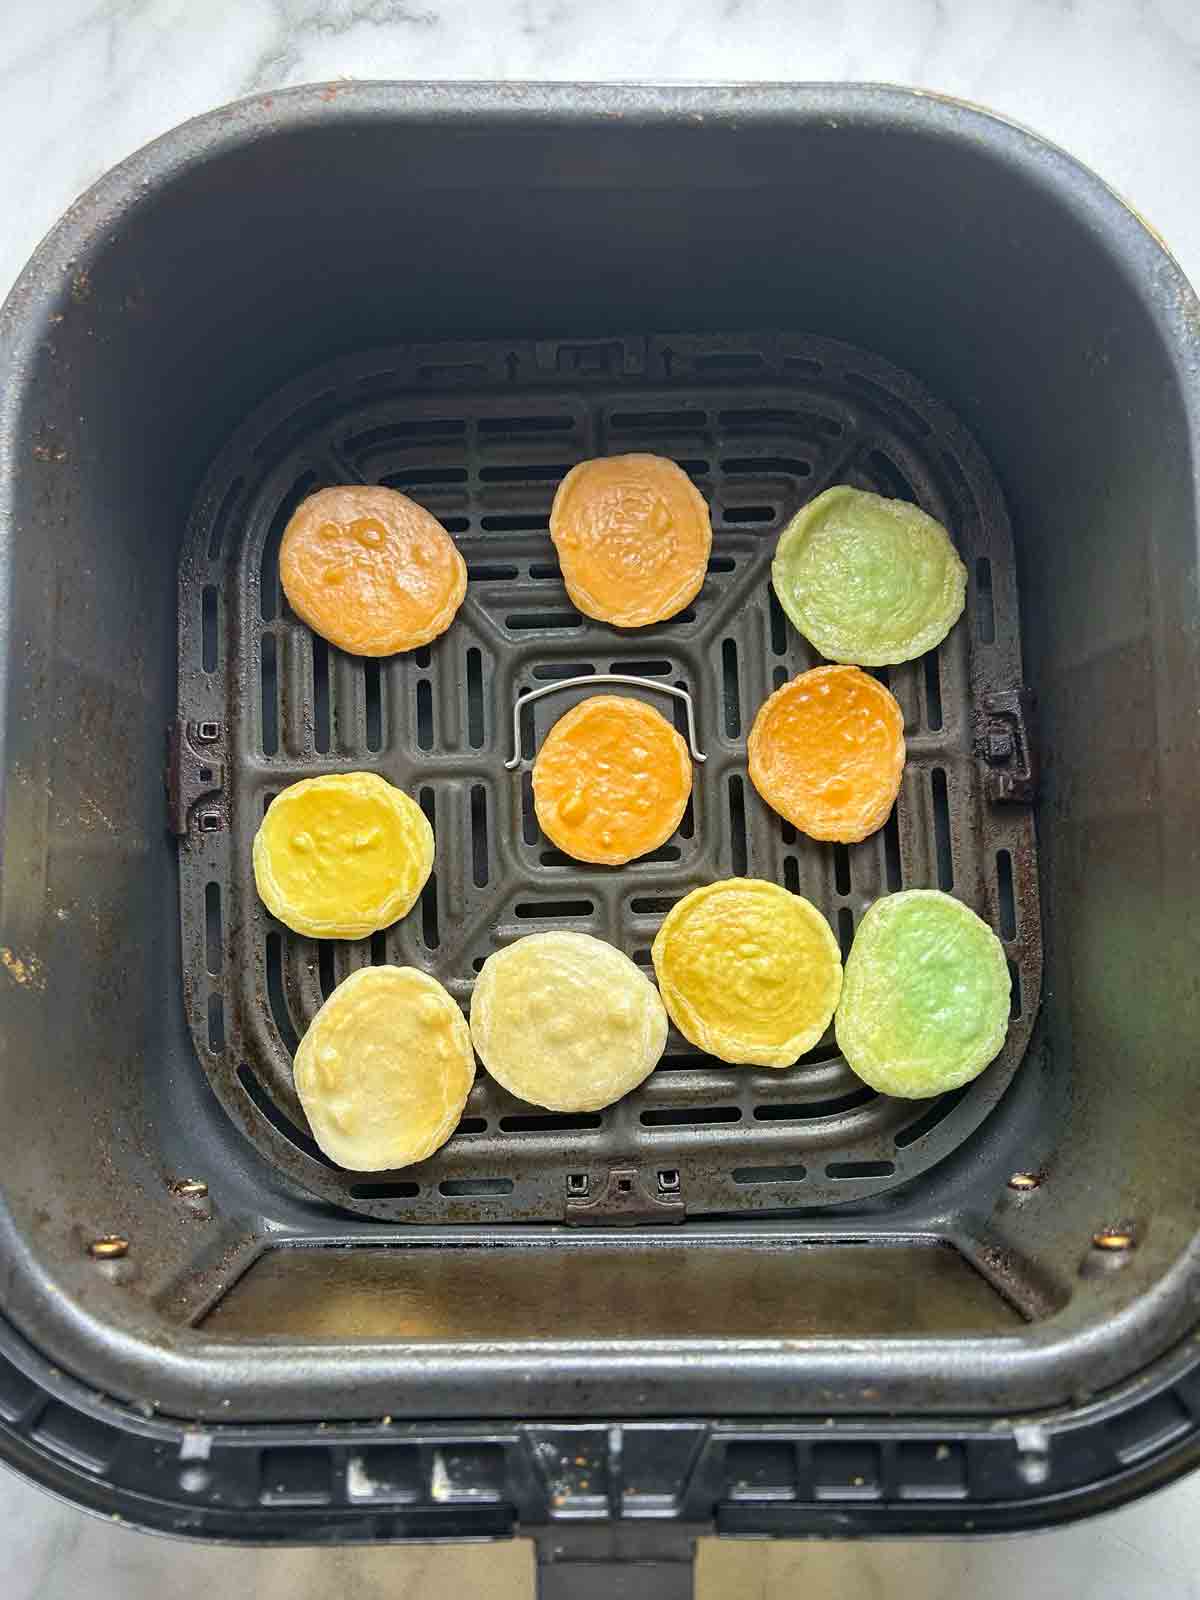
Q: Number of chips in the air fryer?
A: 10